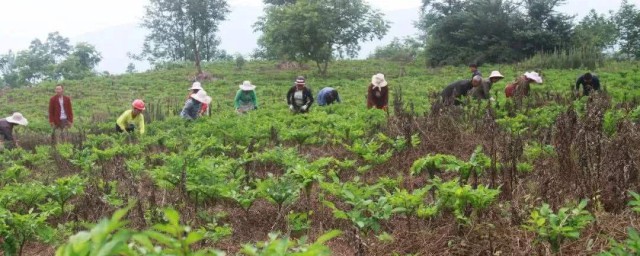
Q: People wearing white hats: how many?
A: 7